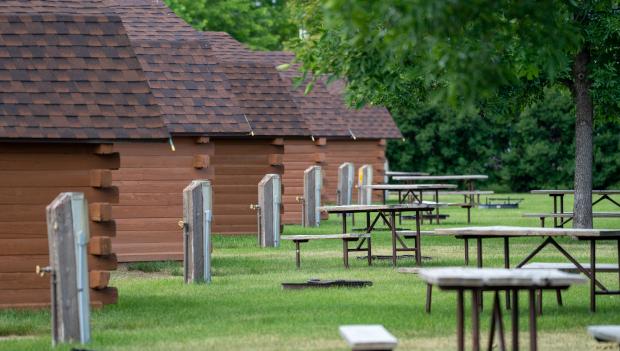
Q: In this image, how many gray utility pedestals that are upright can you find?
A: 6